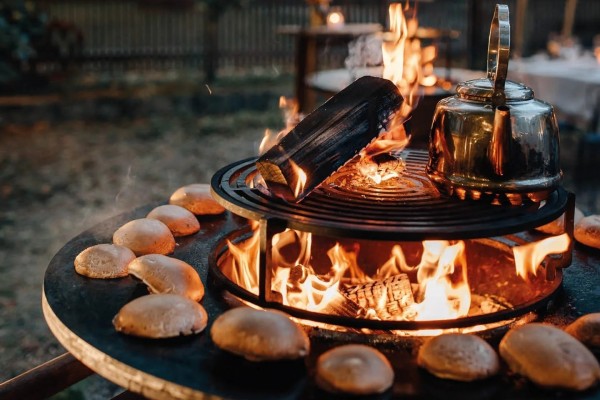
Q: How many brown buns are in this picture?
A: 13